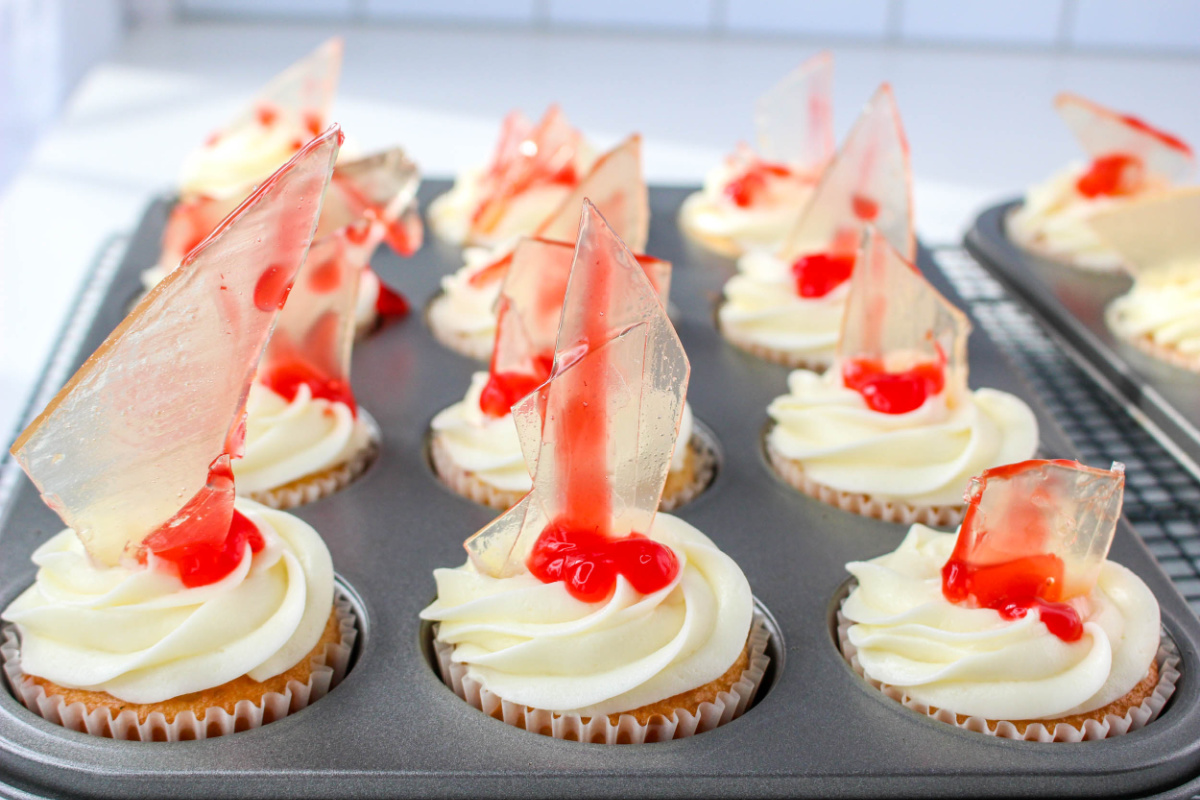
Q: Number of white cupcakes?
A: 14